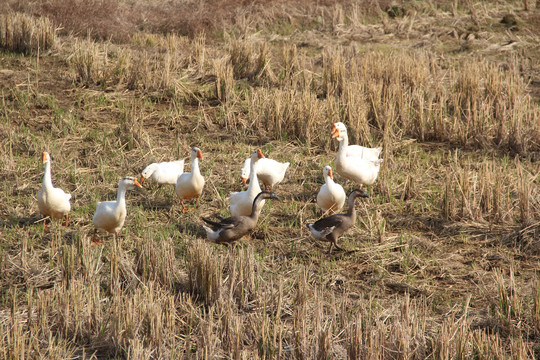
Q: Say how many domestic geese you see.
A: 11